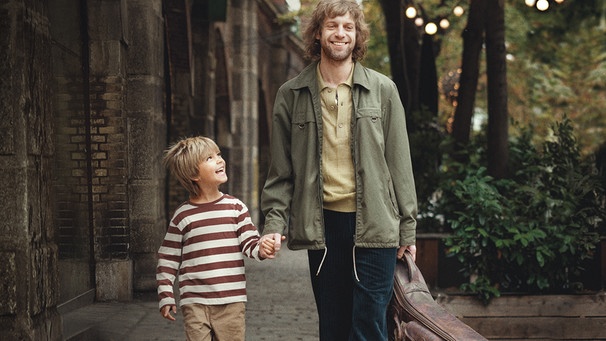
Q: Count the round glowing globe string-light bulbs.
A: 8